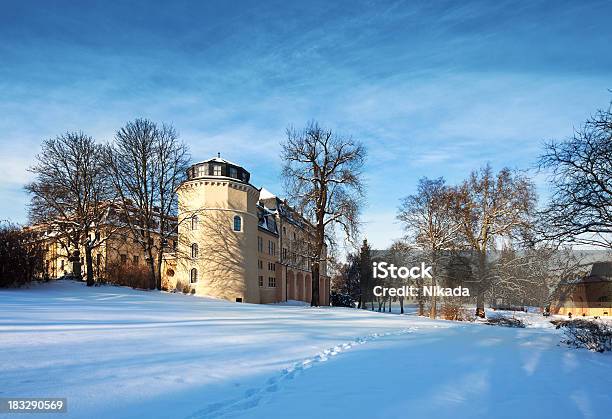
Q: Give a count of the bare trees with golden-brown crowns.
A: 2